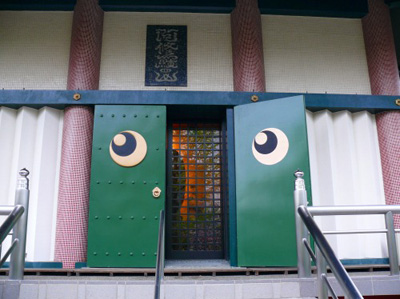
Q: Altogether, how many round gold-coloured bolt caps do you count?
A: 3